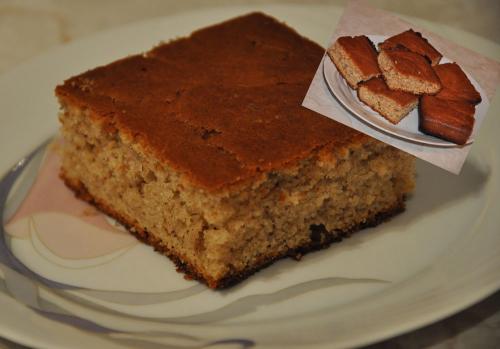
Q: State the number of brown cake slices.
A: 7